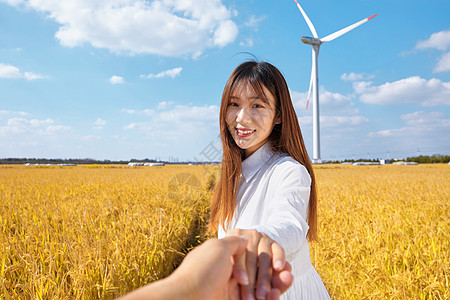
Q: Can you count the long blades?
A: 3